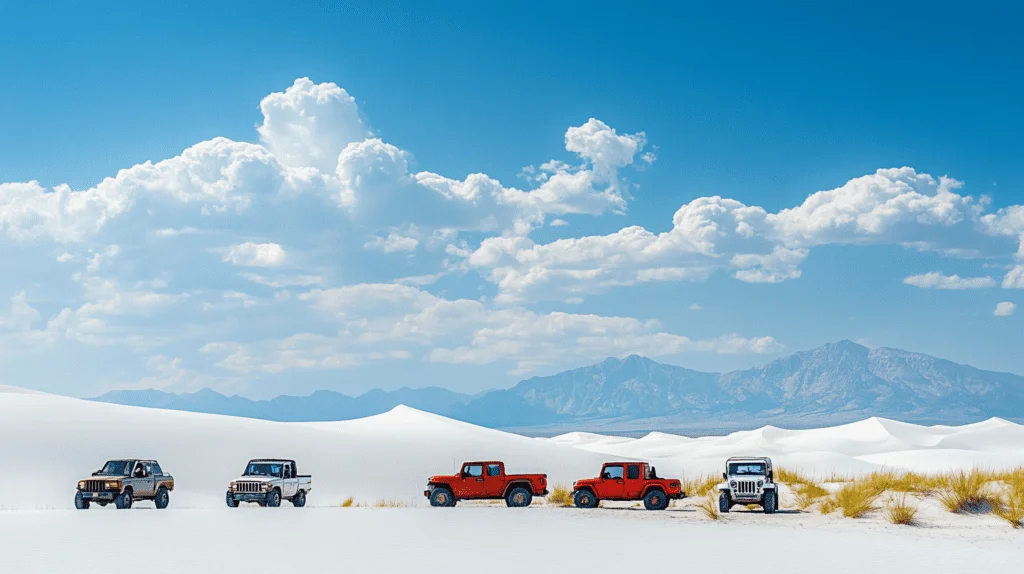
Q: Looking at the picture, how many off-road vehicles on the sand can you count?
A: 5